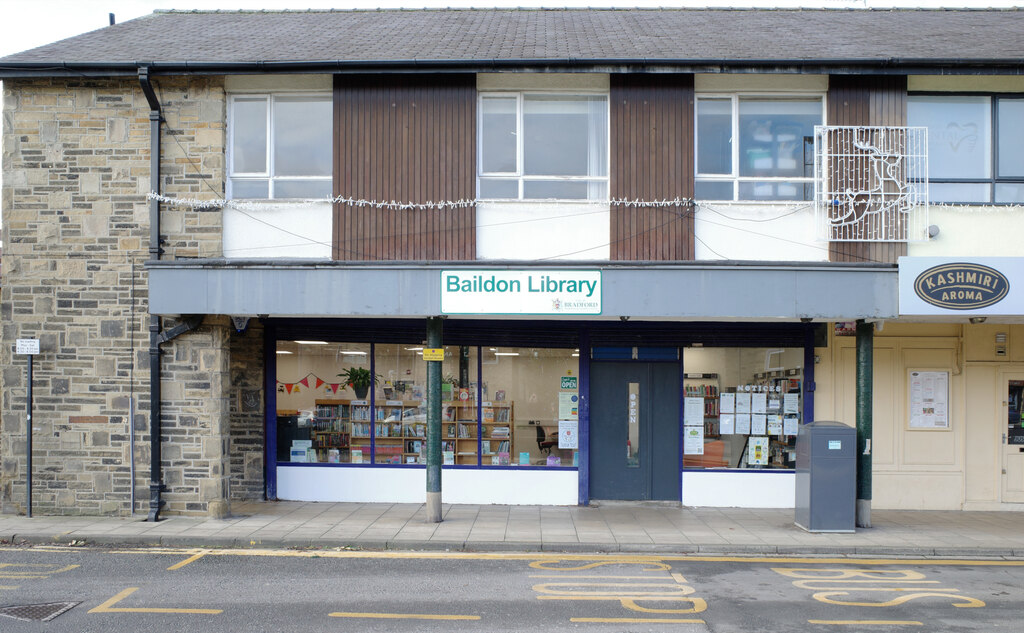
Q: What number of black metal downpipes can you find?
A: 1